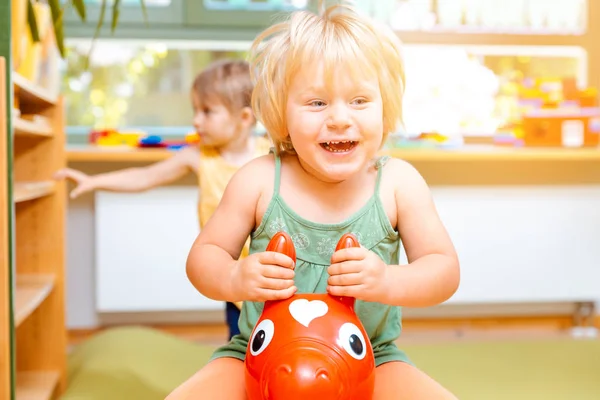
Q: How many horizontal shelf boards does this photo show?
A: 5